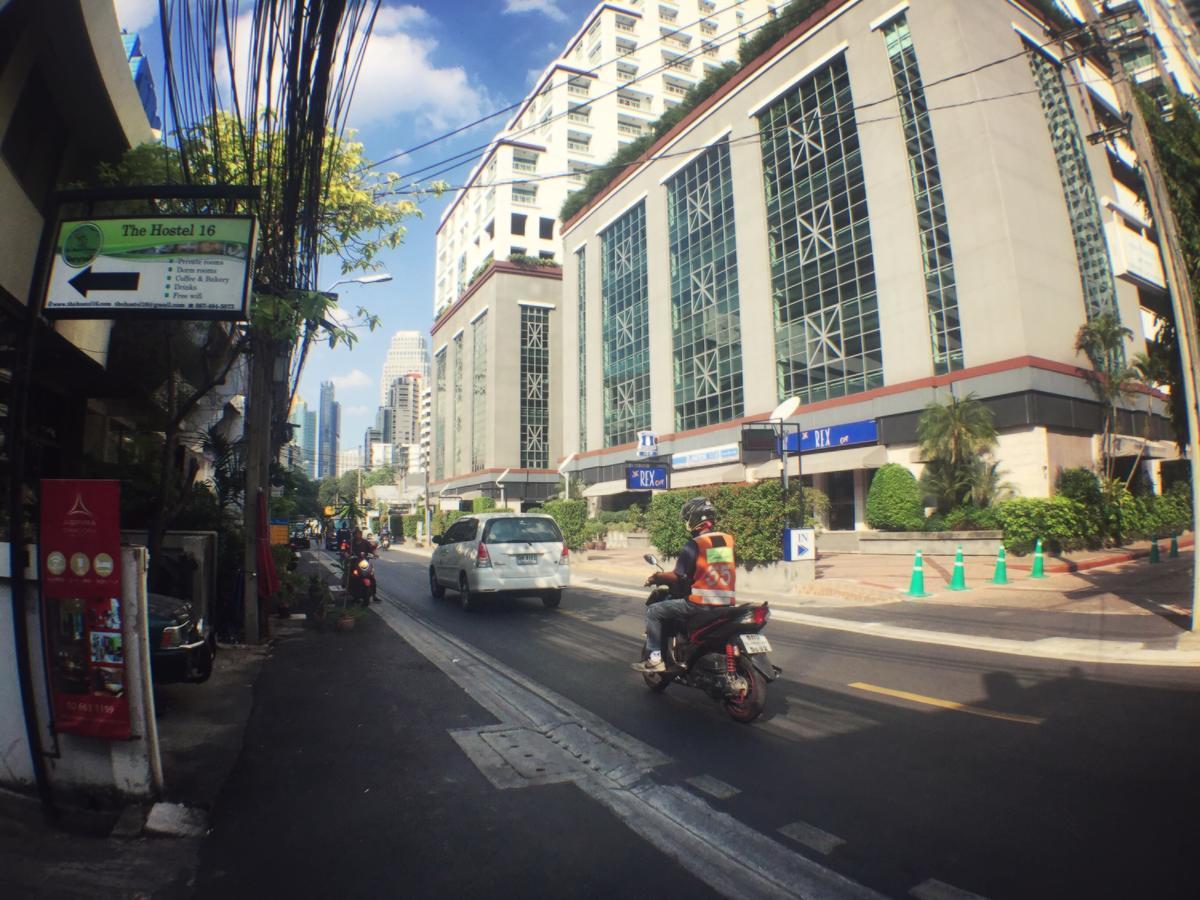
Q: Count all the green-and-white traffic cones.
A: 6